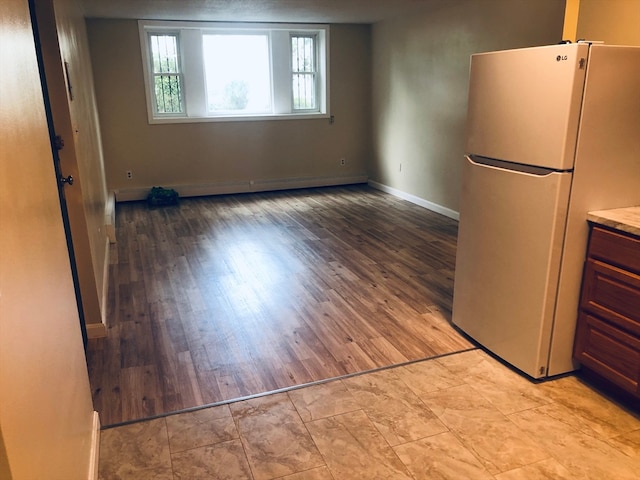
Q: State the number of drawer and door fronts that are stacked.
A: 3